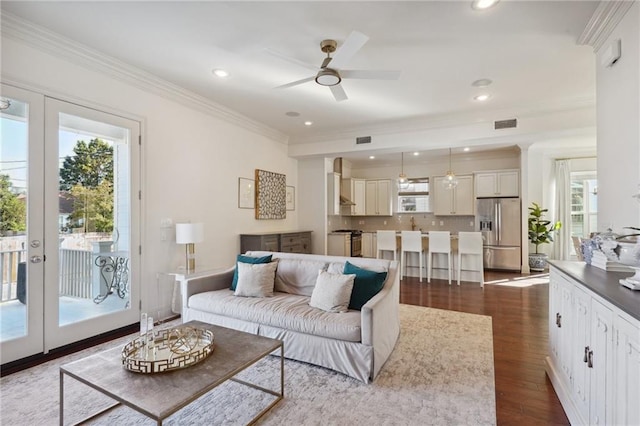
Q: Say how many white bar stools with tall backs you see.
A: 4